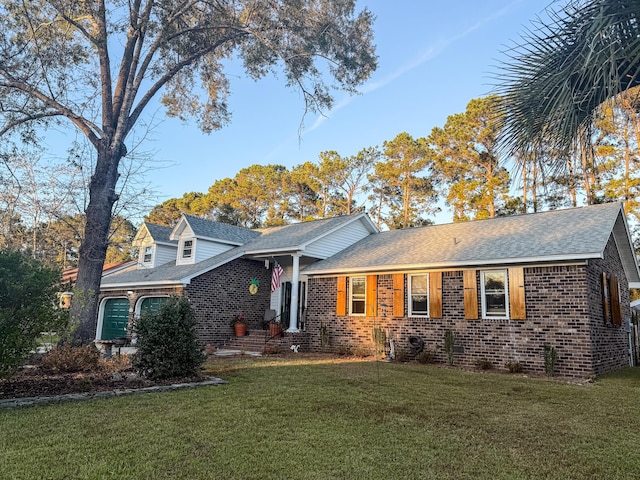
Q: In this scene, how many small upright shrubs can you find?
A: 4